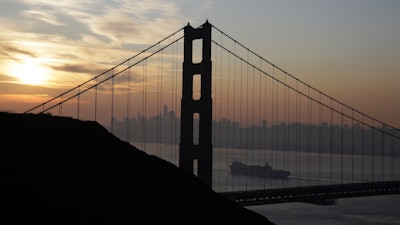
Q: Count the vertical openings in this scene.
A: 4